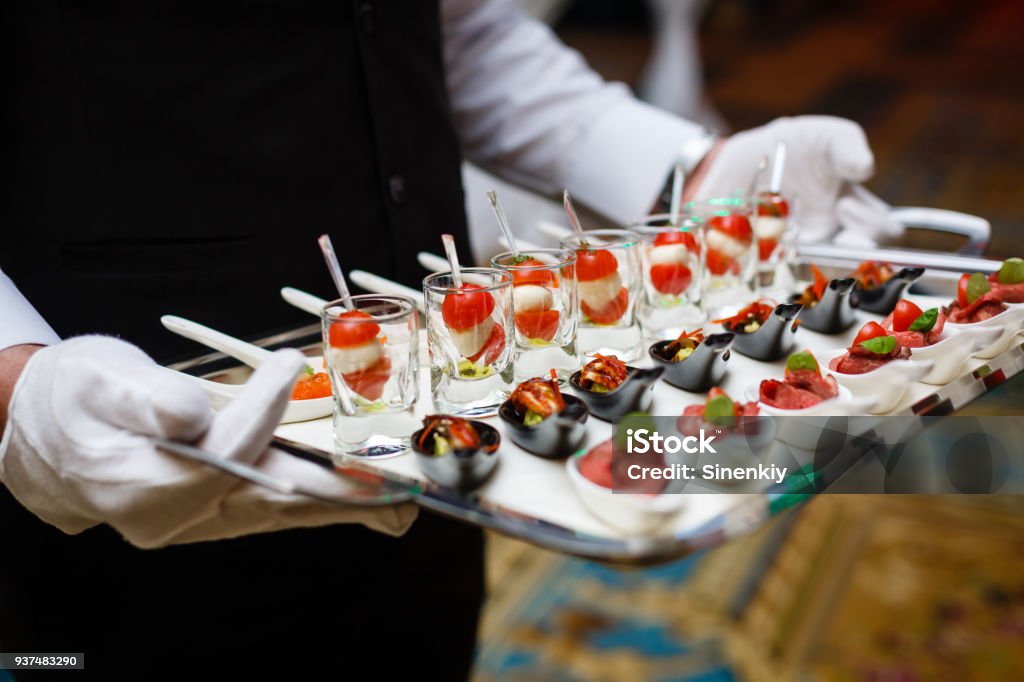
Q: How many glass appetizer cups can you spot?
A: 7